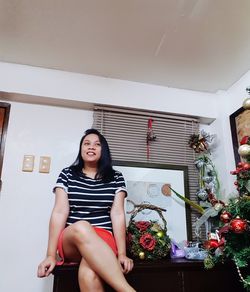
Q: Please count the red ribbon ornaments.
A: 1